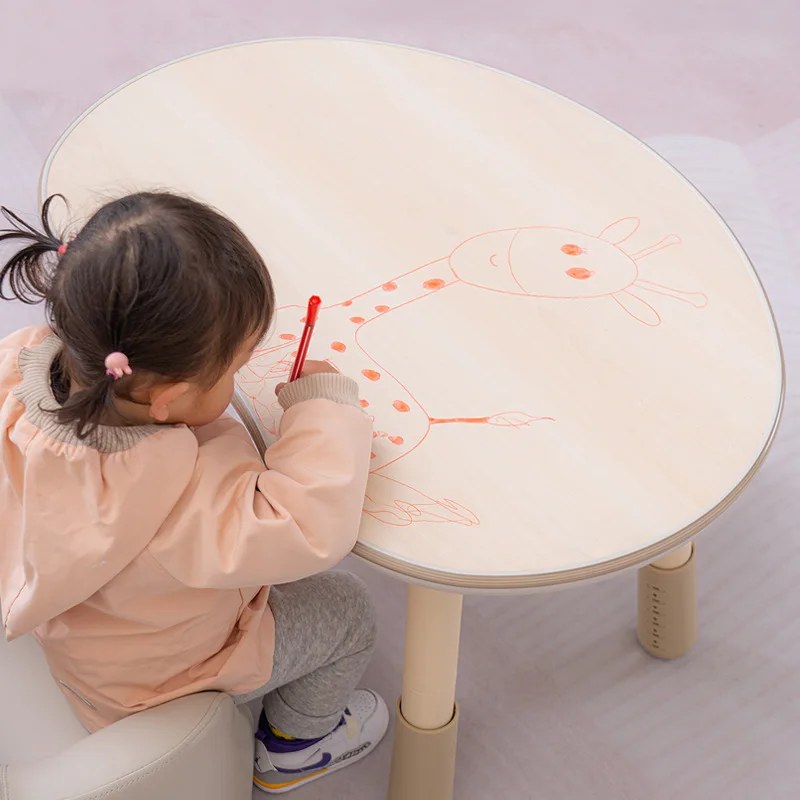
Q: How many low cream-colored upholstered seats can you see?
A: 1